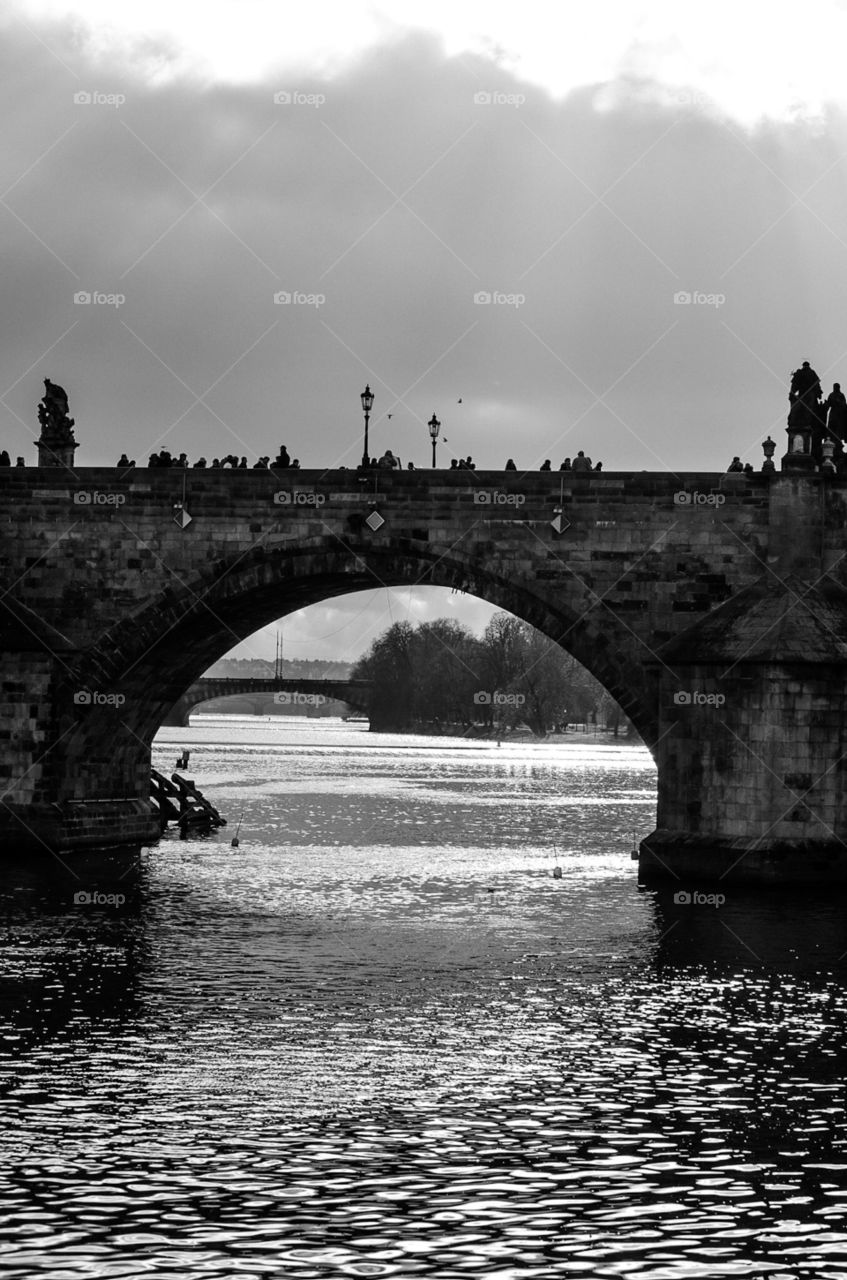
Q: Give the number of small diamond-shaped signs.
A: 3